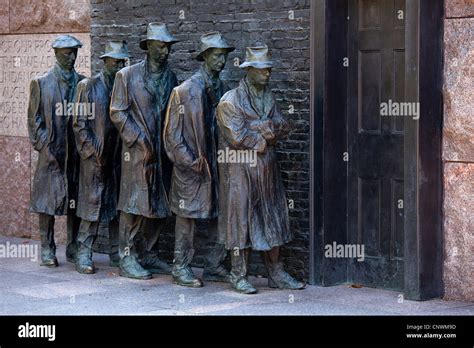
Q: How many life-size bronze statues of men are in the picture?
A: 5